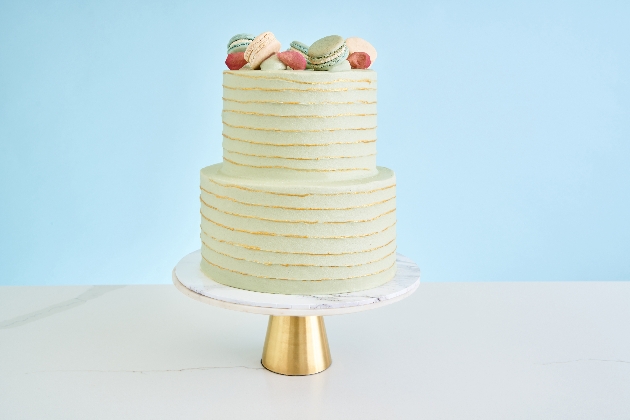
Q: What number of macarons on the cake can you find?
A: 5